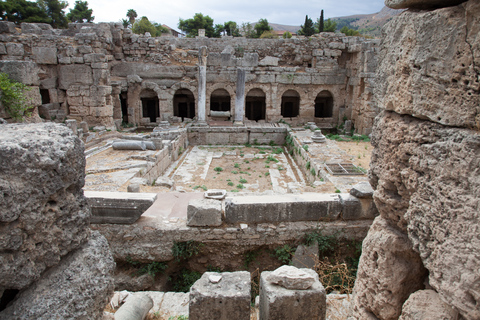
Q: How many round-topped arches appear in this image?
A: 6